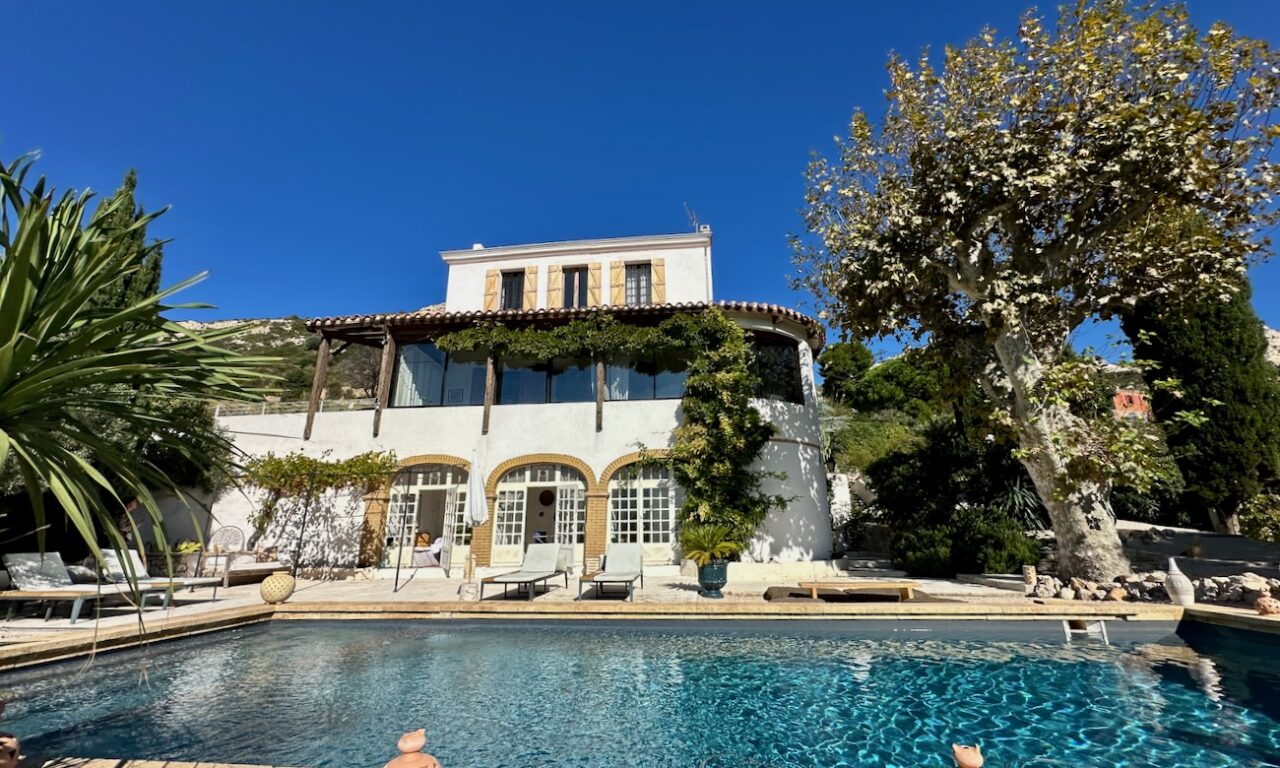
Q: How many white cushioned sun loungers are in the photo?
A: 4